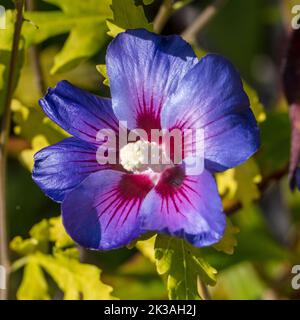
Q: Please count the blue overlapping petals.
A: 6